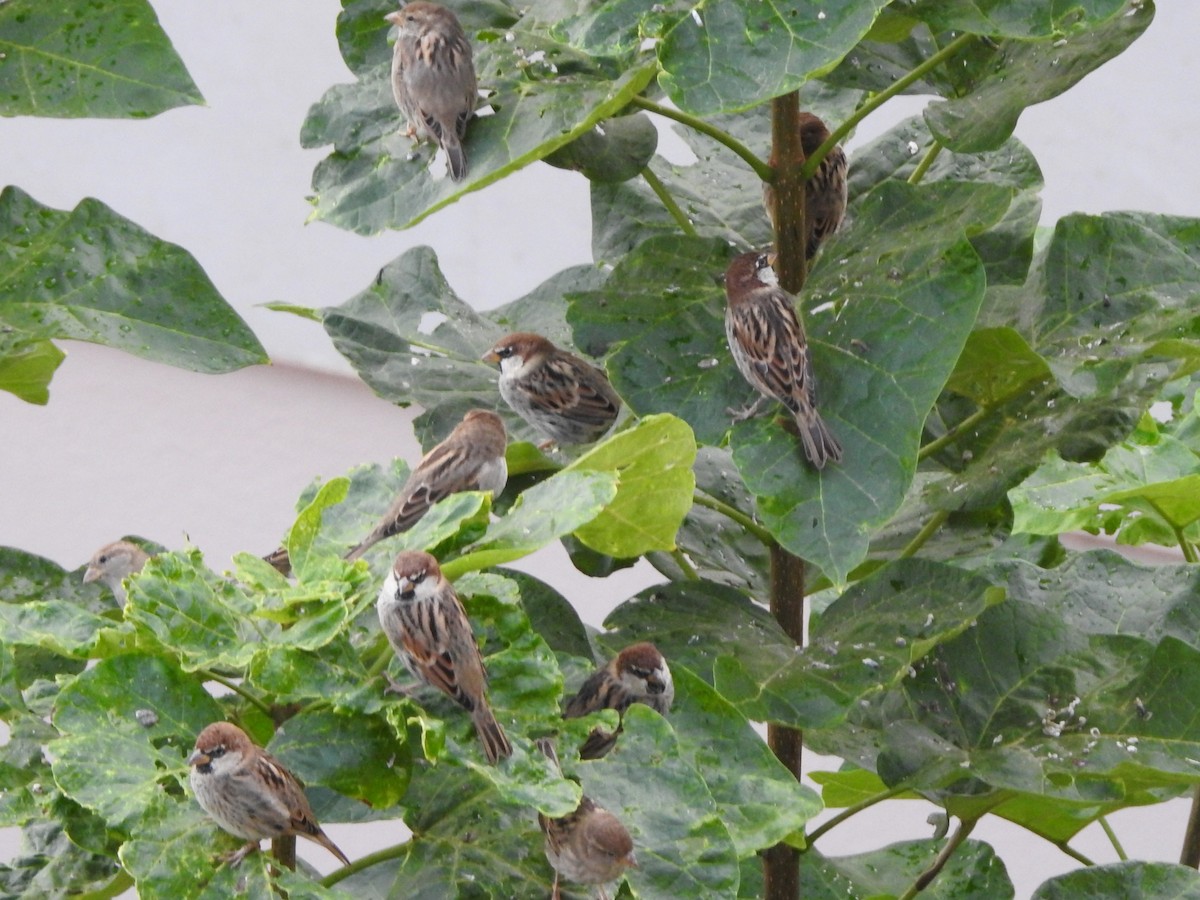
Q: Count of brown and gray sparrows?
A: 10